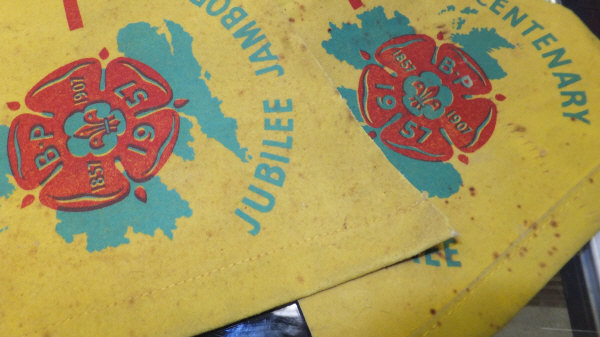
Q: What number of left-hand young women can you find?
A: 0